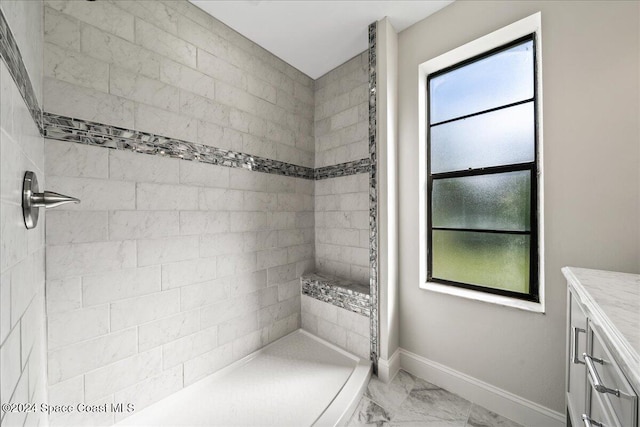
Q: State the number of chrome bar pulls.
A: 3